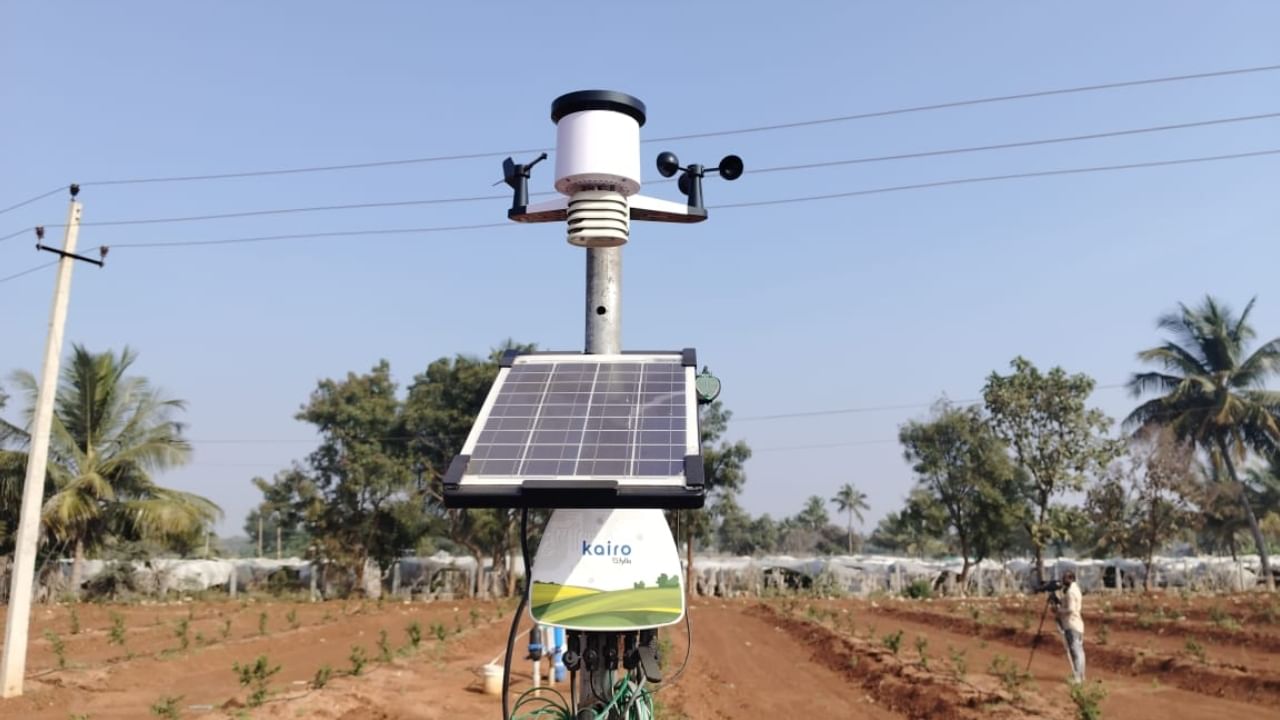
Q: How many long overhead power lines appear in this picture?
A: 3